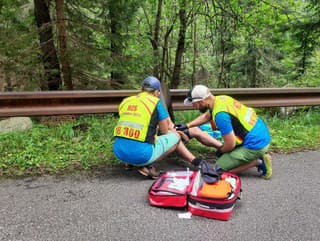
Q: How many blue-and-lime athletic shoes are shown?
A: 1